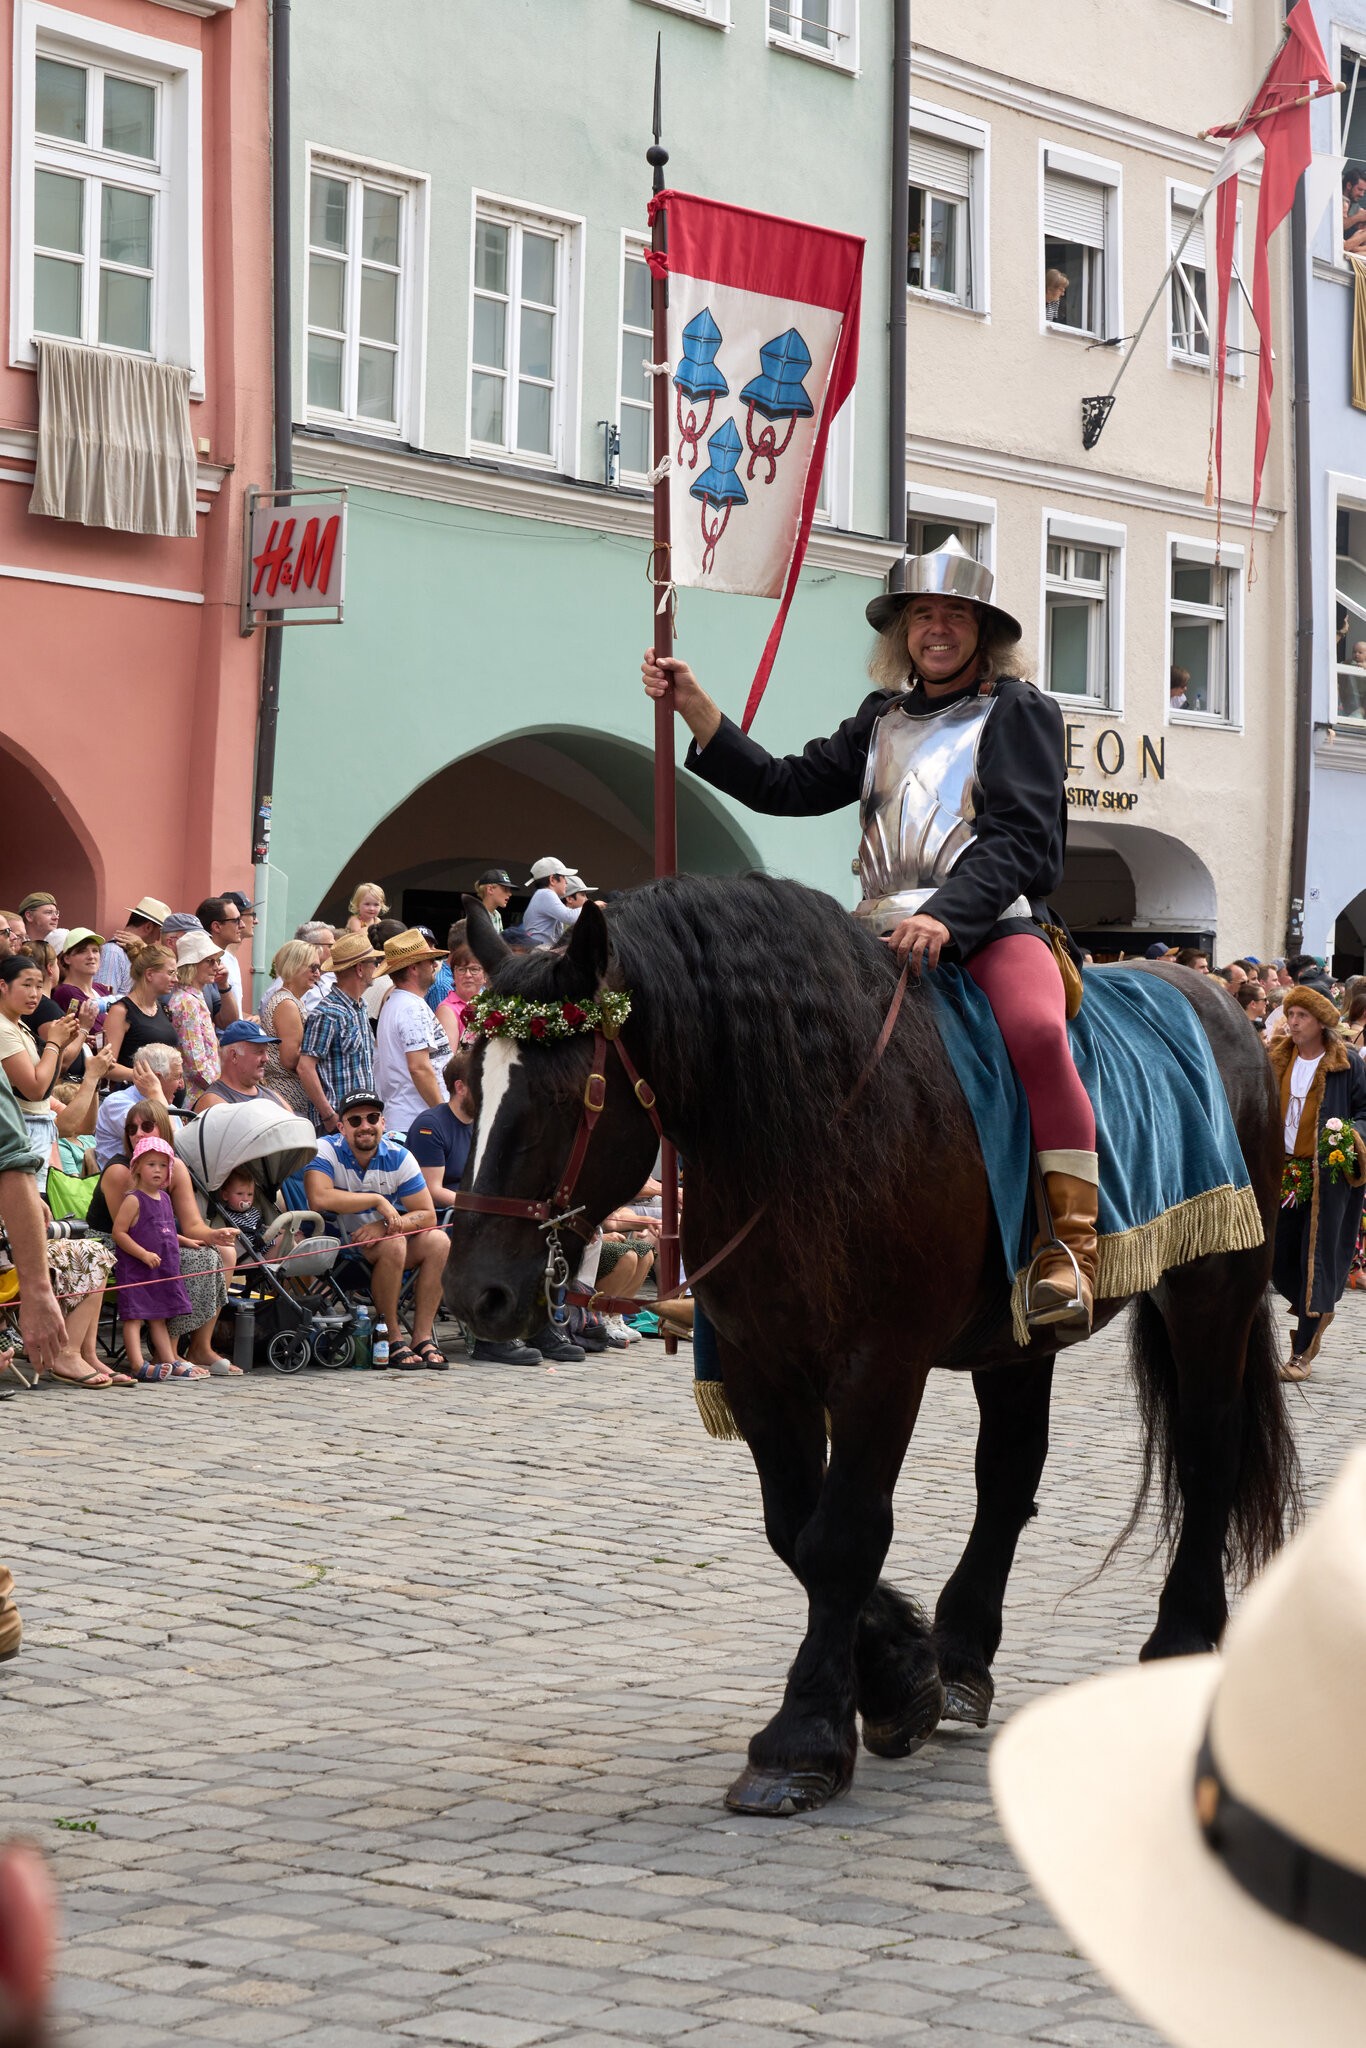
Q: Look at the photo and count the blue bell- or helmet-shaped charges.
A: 3